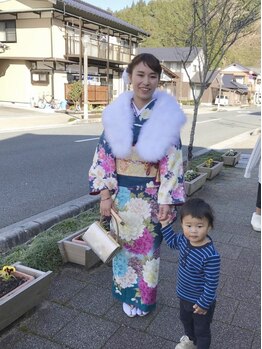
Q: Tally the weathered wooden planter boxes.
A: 5